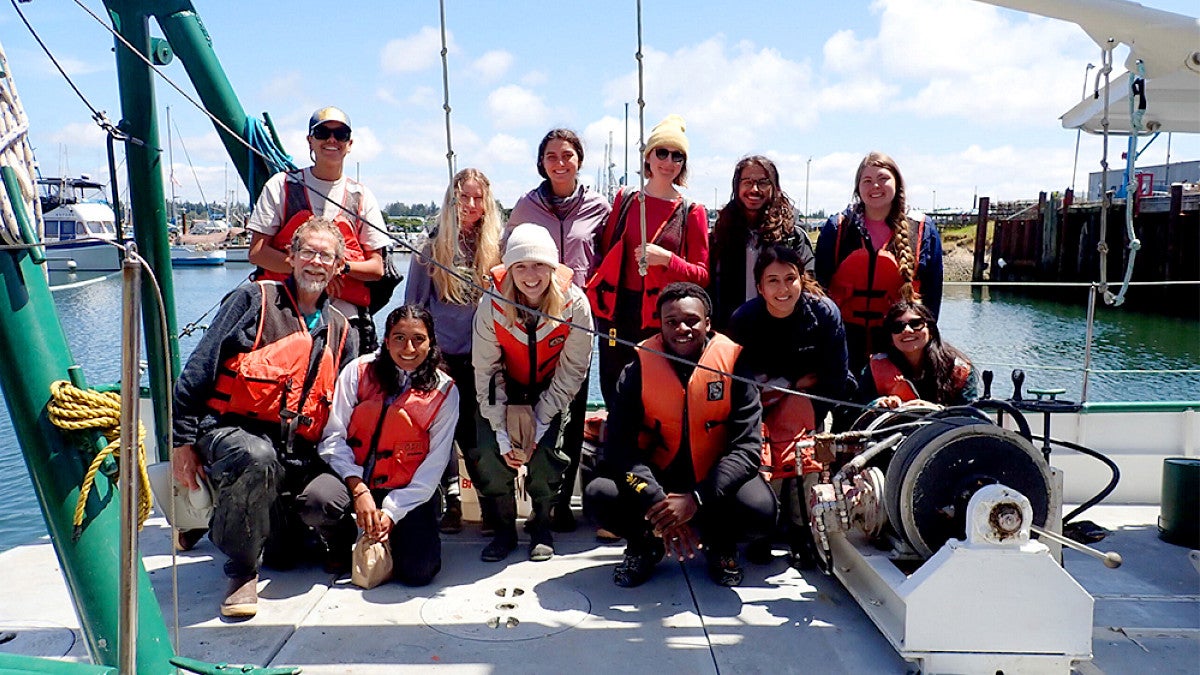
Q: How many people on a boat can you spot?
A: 12